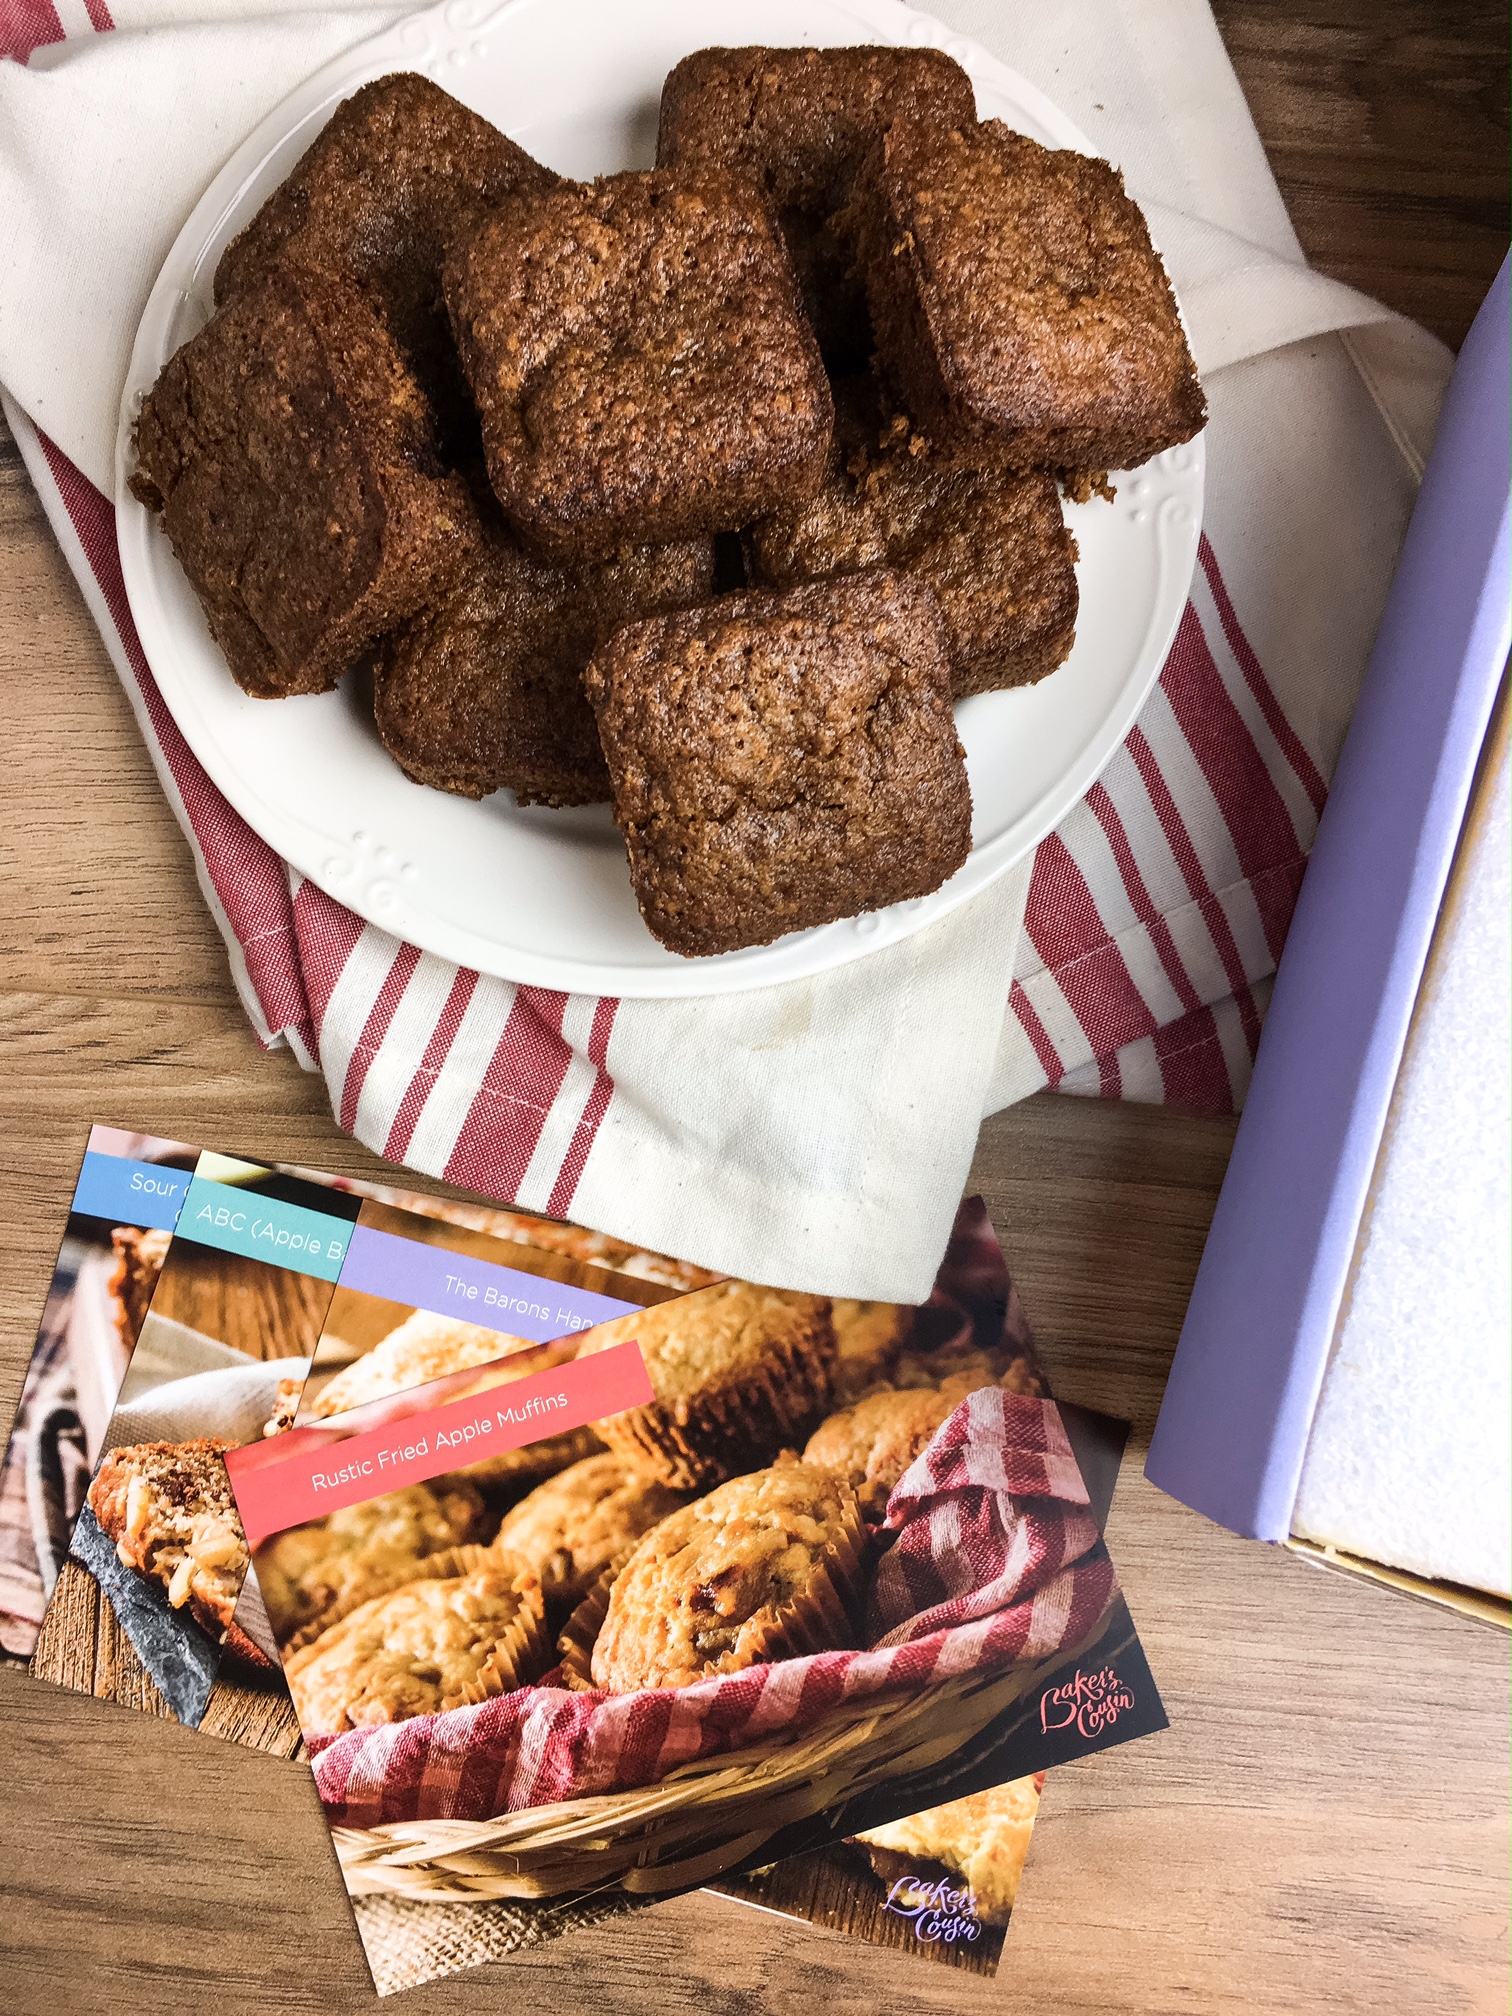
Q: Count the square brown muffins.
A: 8